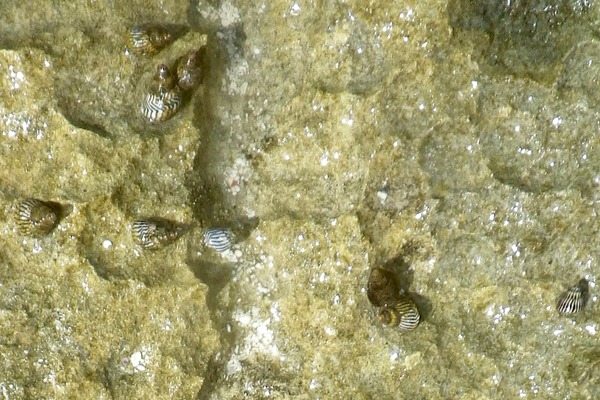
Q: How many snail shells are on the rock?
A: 9